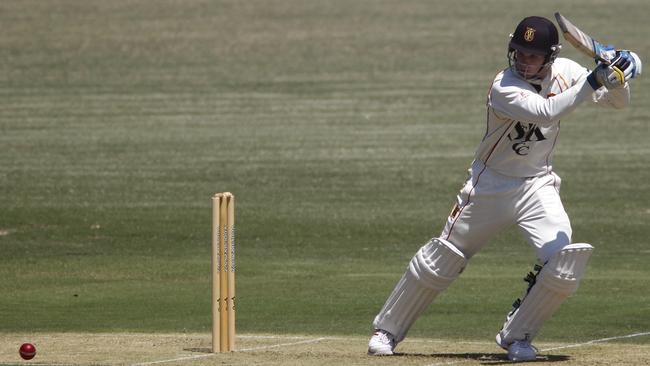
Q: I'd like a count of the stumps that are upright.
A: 3